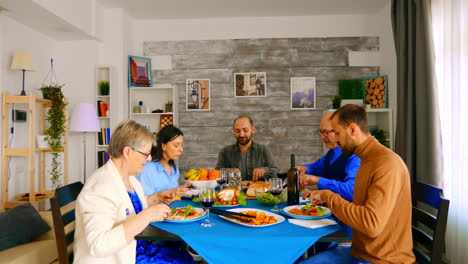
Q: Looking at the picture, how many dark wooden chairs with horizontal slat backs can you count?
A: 2